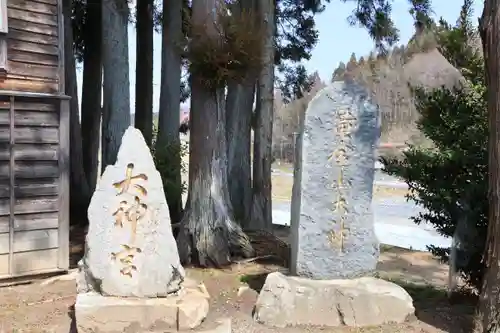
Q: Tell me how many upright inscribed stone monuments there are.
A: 2